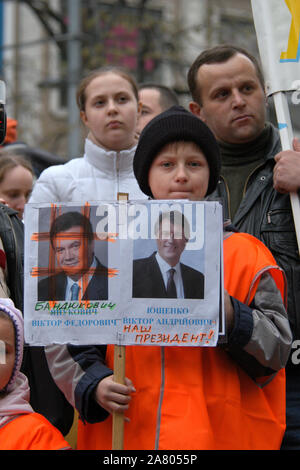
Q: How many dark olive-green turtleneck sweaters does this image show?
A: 1